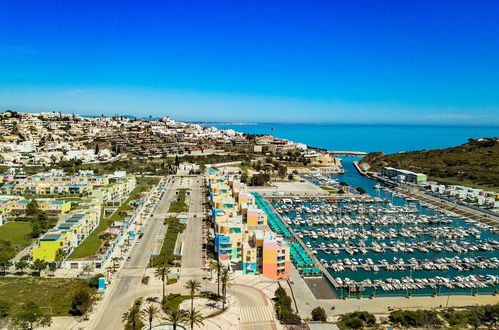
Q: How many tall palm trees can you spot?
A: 8